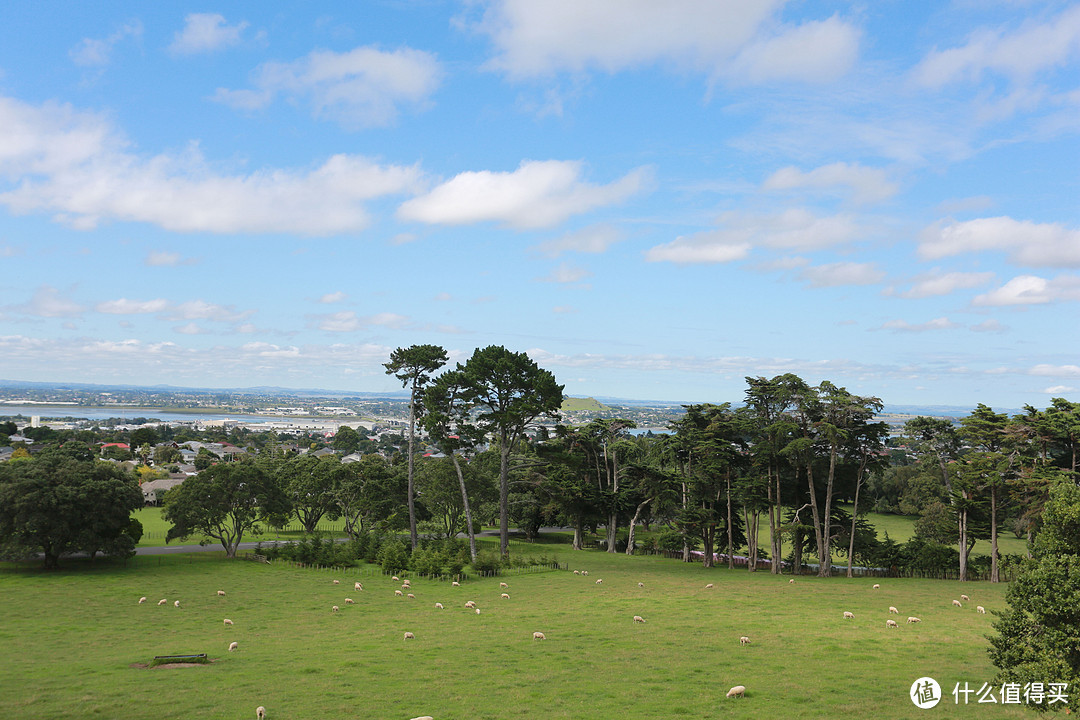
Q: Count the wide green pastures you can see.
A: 1